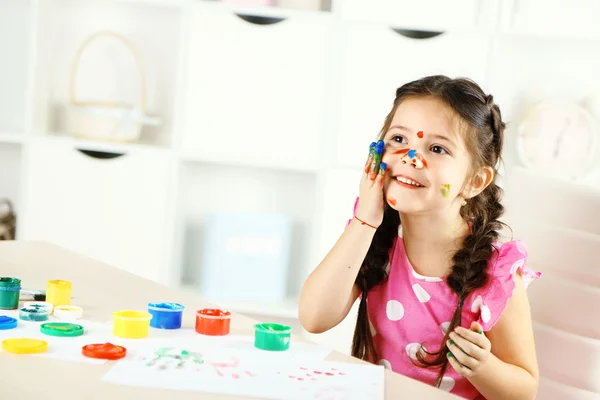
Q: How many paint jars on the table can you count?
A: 6